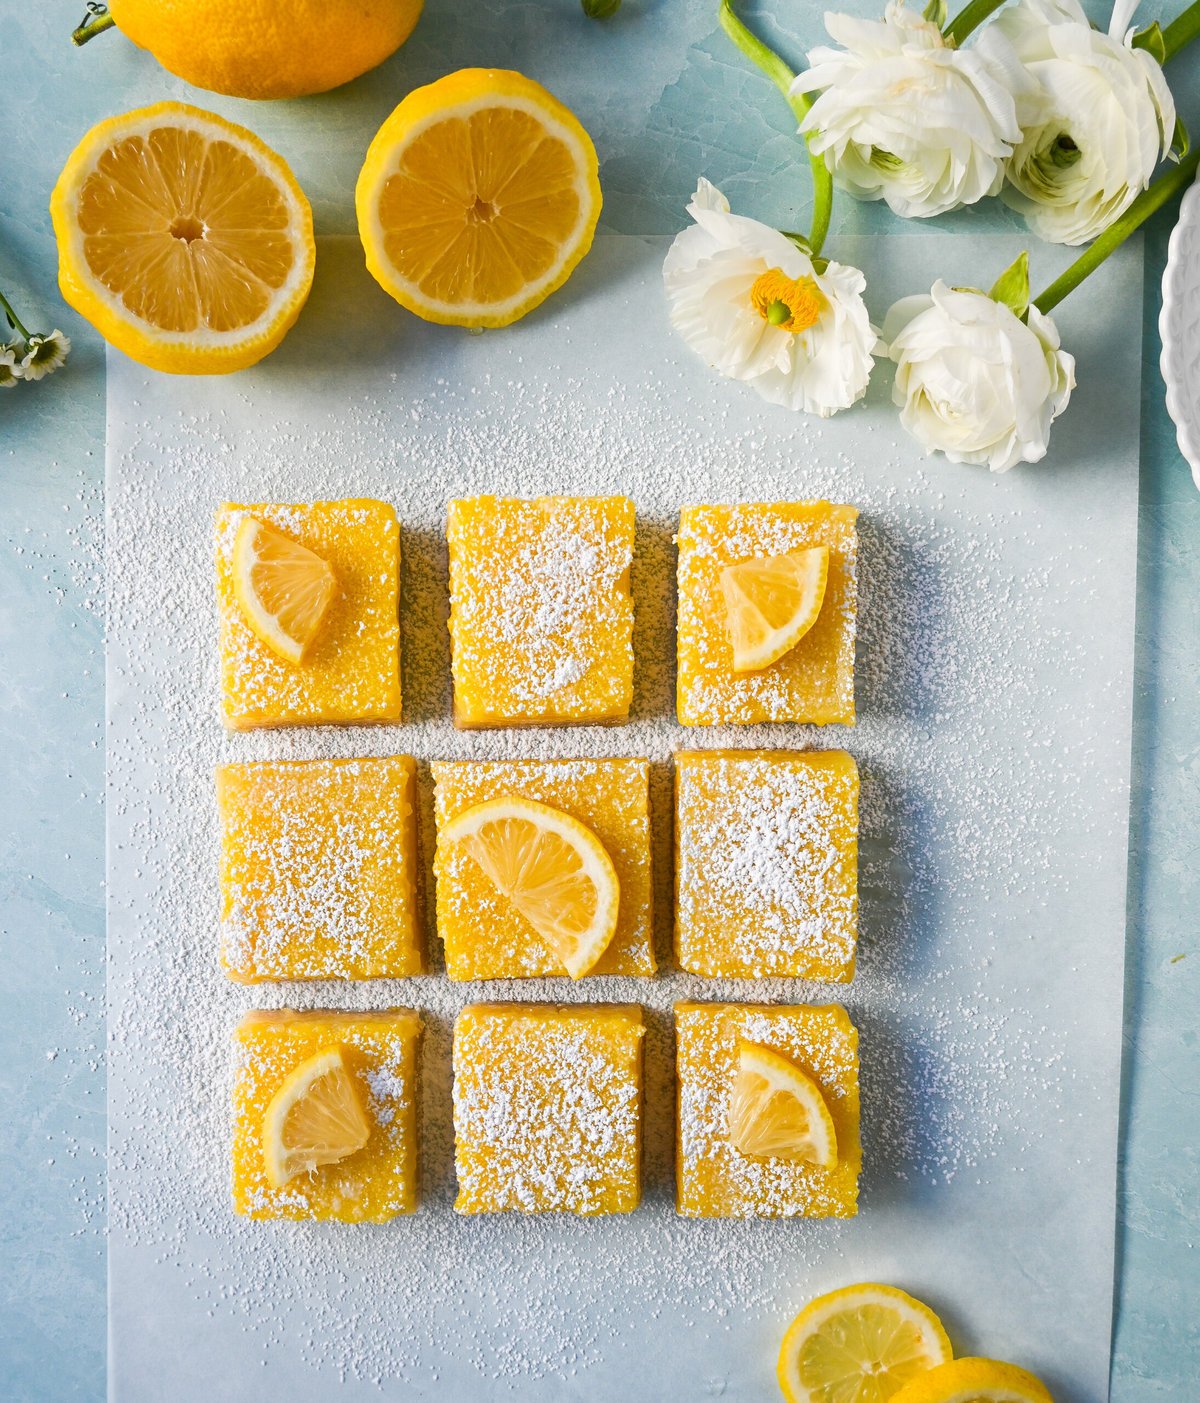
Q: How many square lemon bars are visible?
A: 9